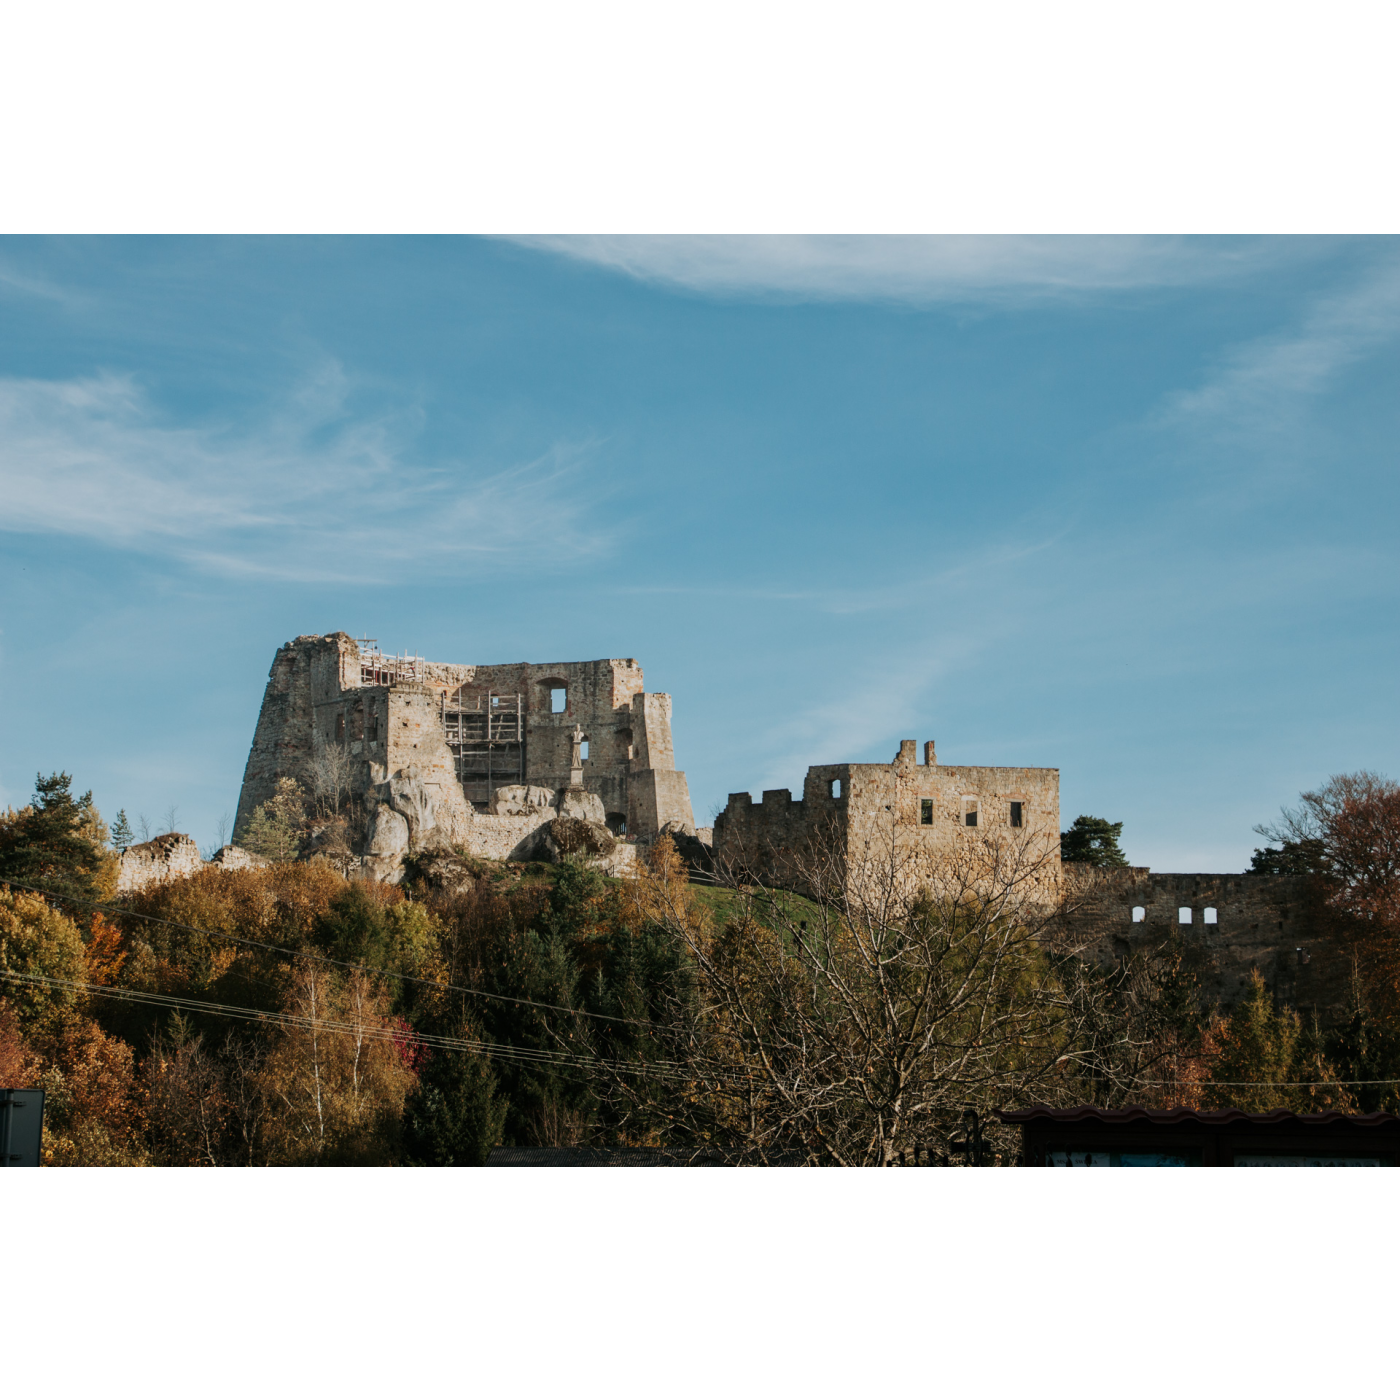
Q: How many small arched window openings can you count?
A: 3